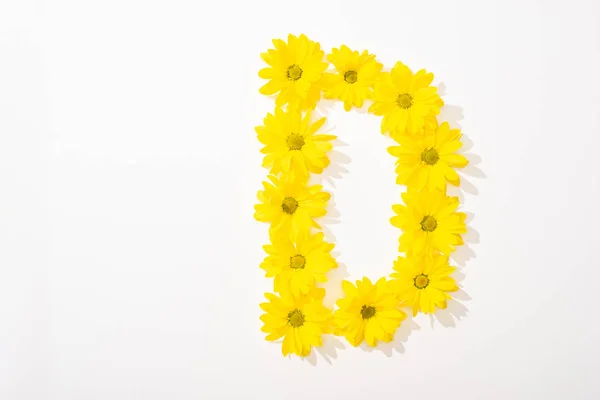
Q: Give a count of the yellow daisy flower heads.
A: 11